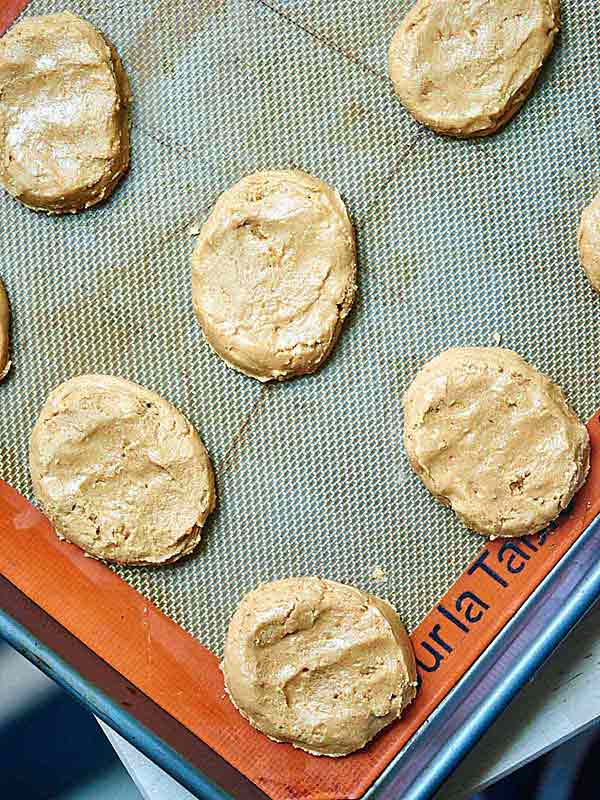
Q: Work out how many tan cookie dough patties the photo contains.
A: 8